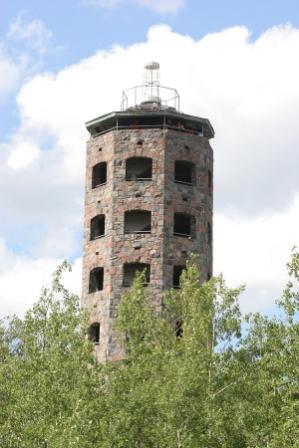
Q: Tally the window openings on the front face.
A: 3